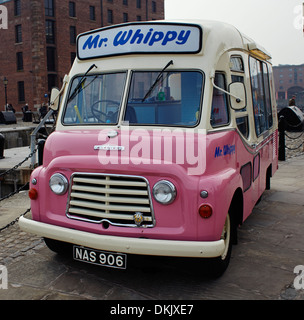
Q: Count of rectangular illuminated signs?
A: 1